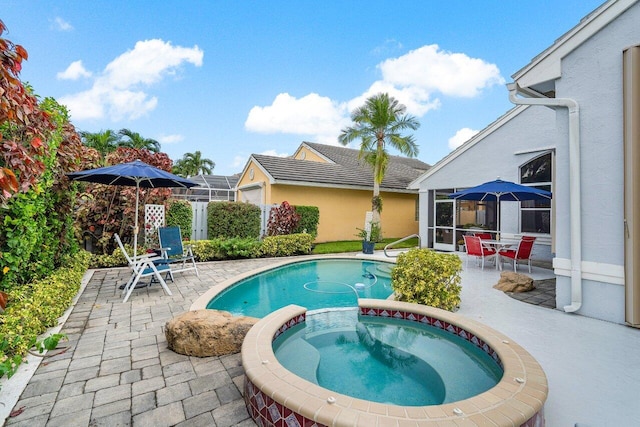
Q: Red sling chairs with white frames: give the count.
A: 4